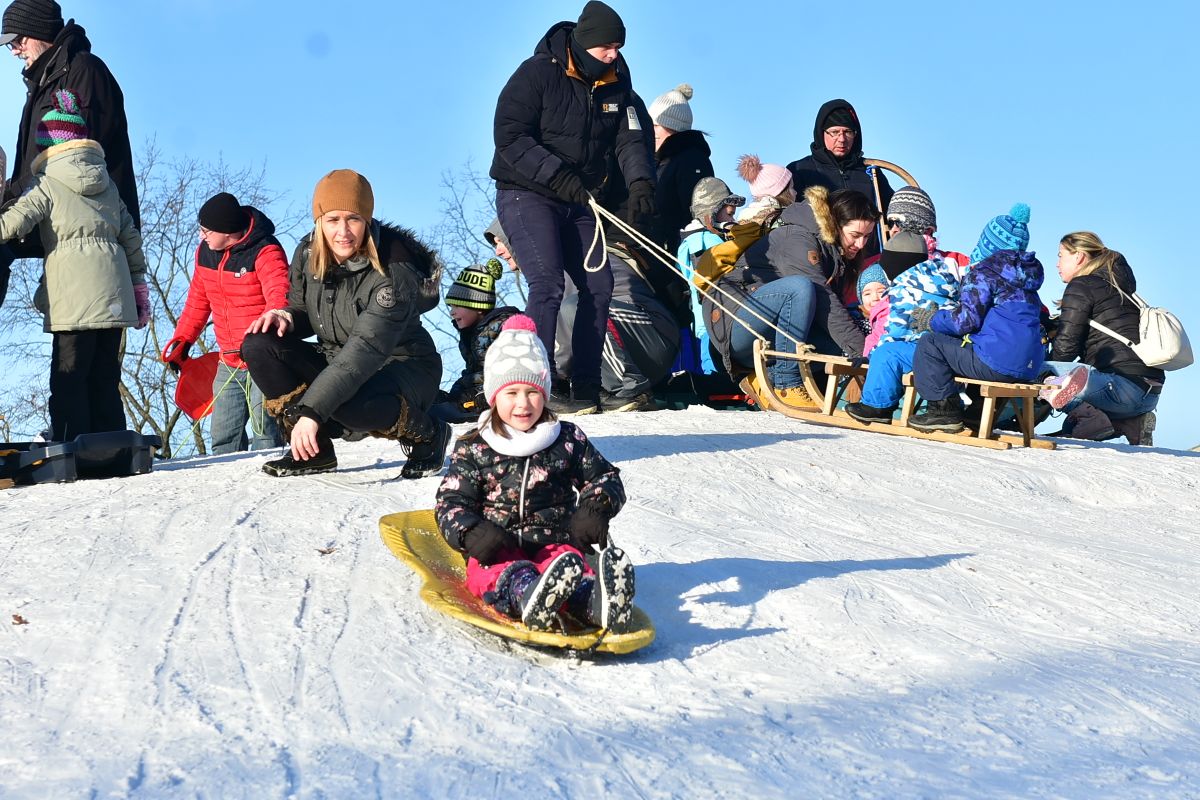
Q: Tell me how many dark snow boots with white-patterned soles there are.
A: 2